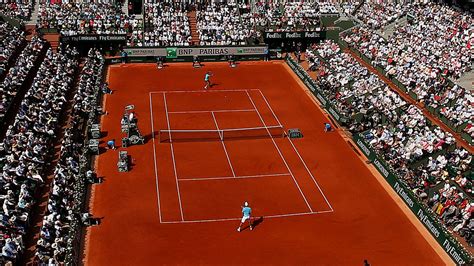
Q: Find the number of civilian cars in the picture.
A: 0